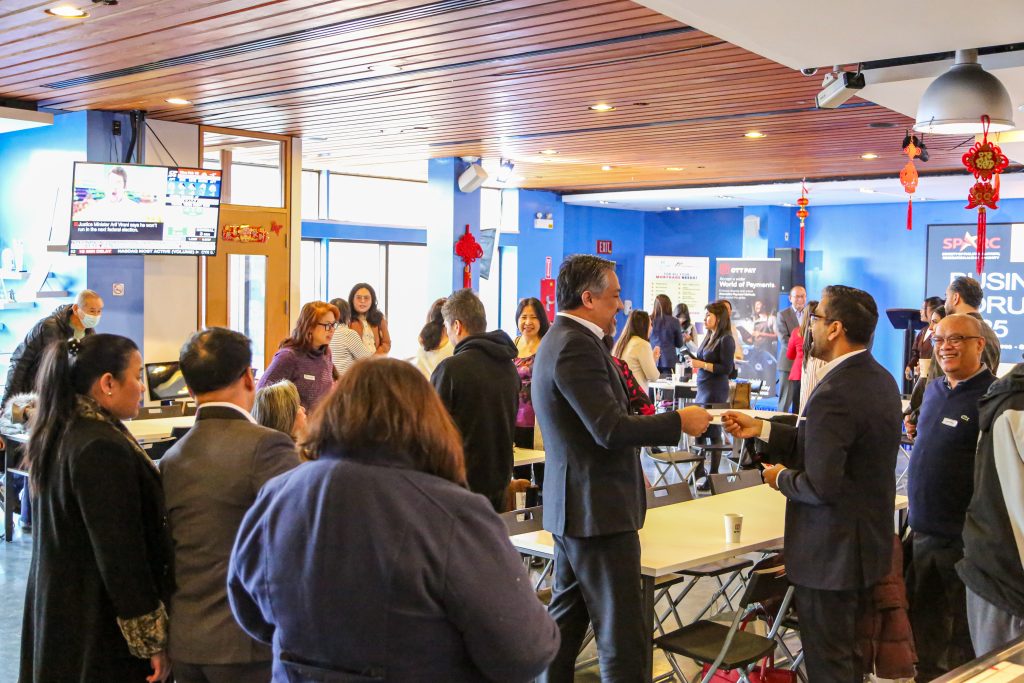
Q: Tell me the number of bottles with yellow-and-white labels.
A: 0